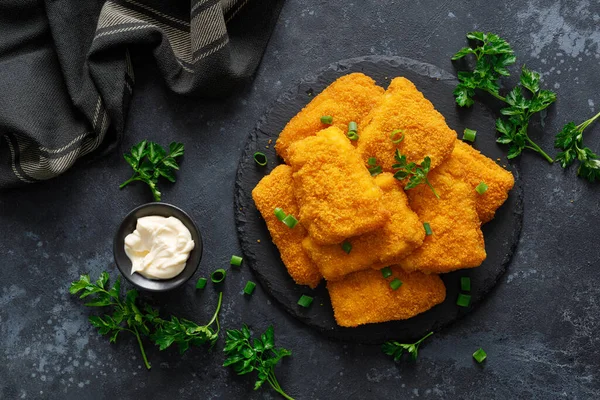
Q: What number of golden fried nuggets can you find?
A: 8